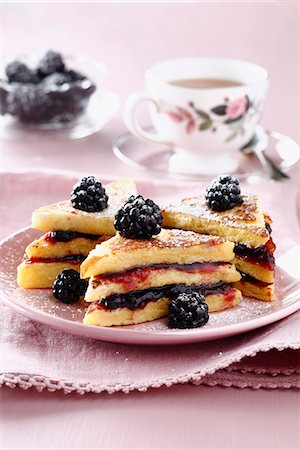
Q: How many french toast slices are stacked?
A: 9